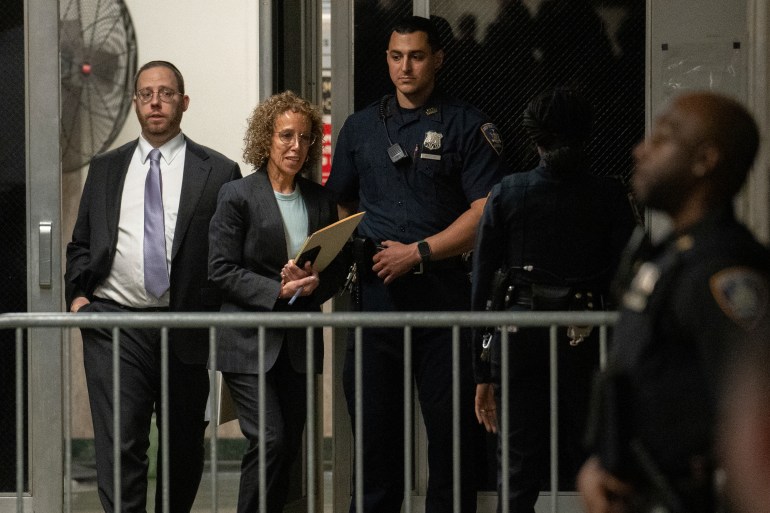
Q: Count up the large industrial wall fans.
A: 1